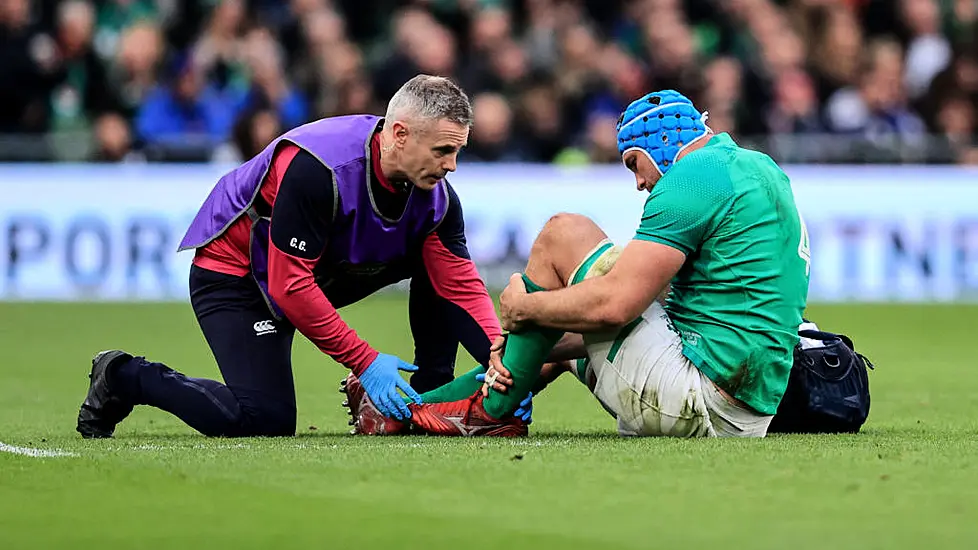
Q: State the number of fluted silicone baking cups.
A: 0